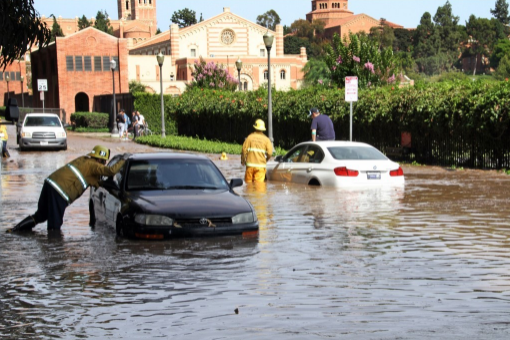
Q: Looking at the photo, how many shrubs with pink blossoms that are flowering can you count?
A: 2